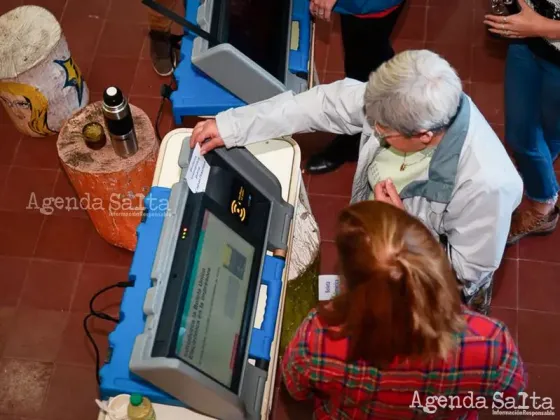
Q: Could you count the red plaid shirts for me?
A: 1